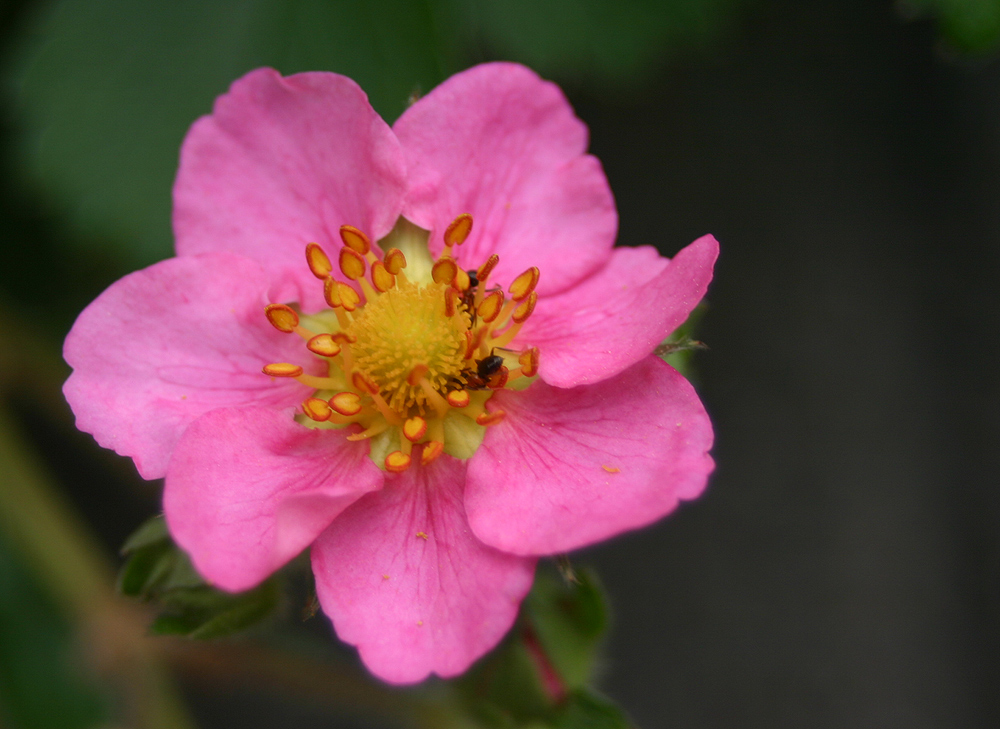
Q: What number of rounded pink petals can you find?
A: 7